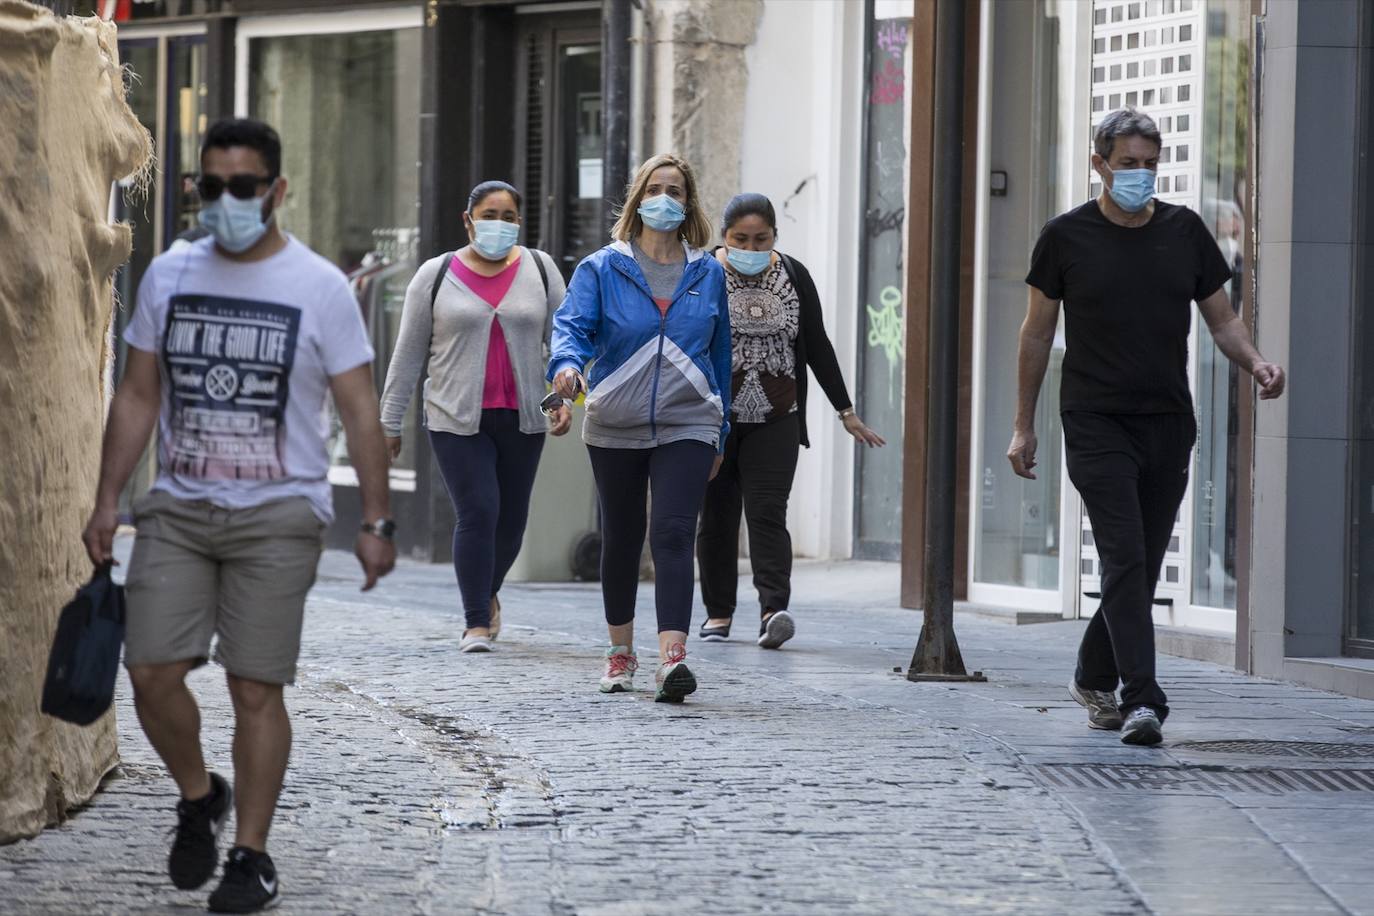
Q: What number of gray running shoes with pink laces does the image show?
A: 2